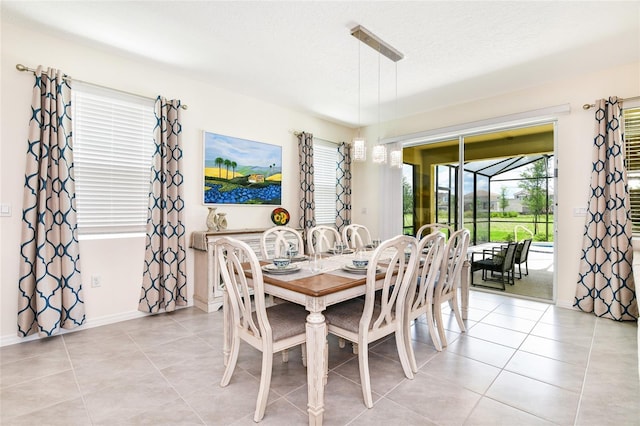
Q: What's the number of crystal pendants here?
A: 3